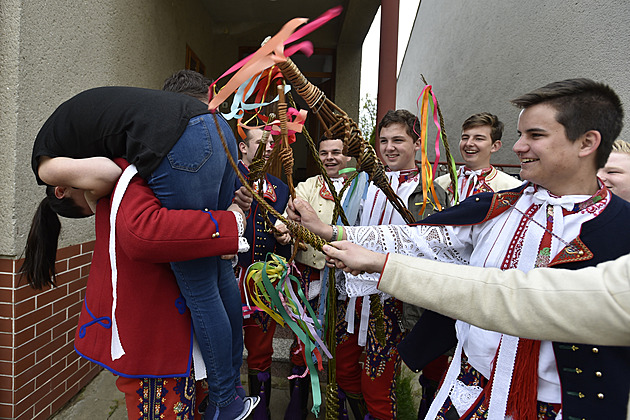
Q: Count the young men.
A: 7